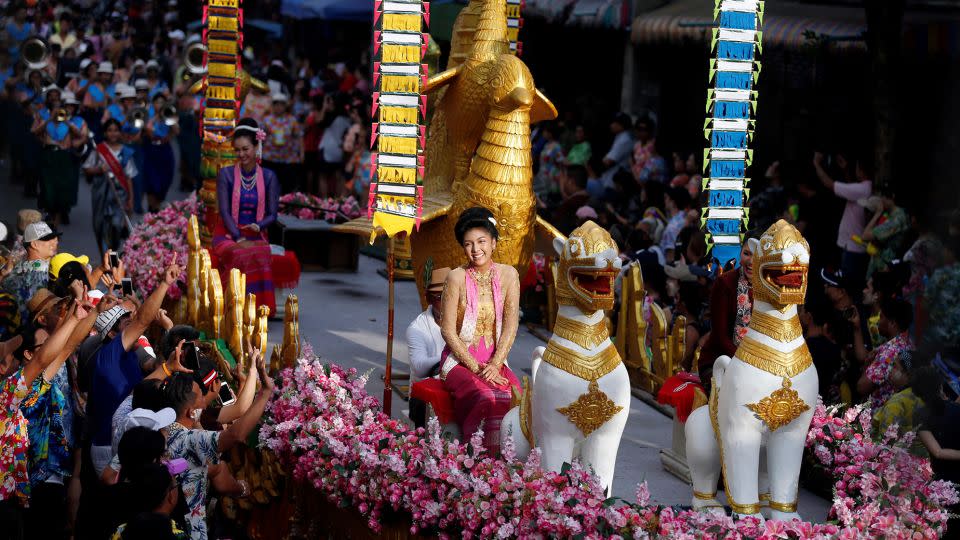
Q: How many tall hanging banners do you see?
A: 4